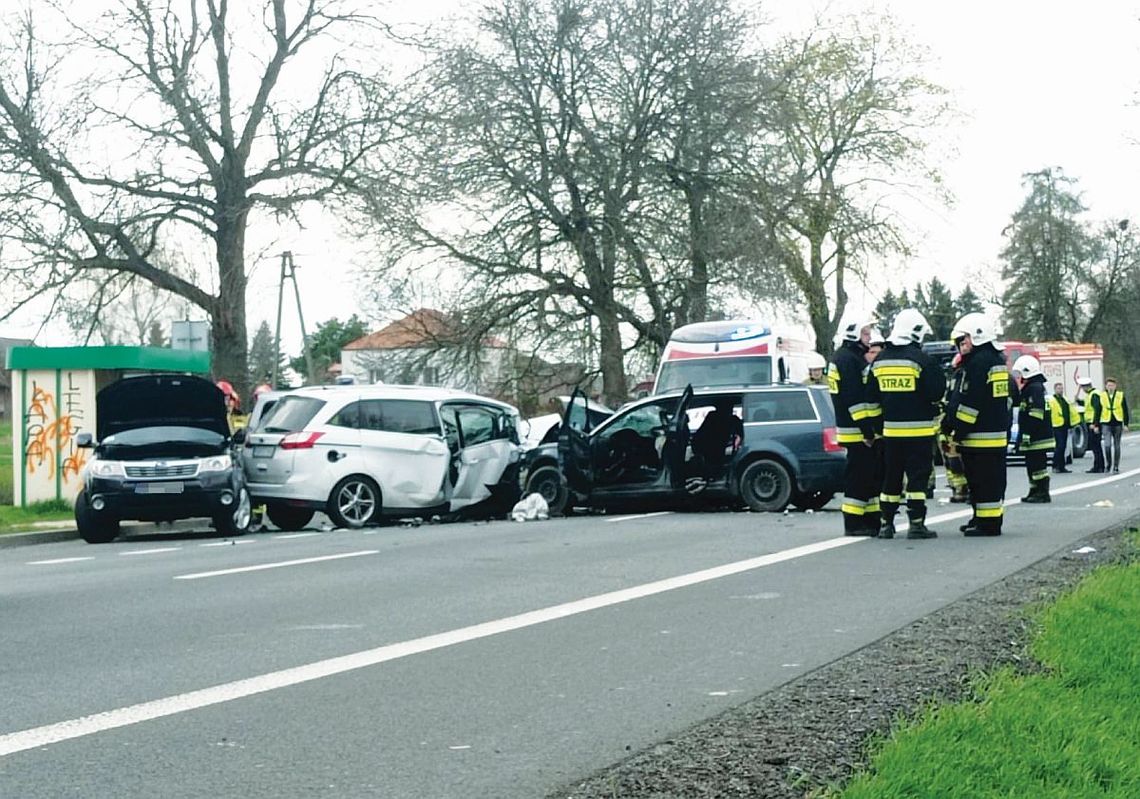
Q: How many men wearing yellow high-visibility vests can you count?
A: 3